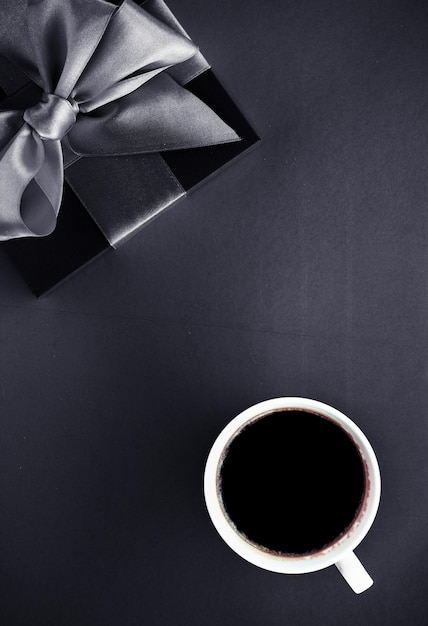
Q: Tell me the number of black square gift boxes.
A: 1